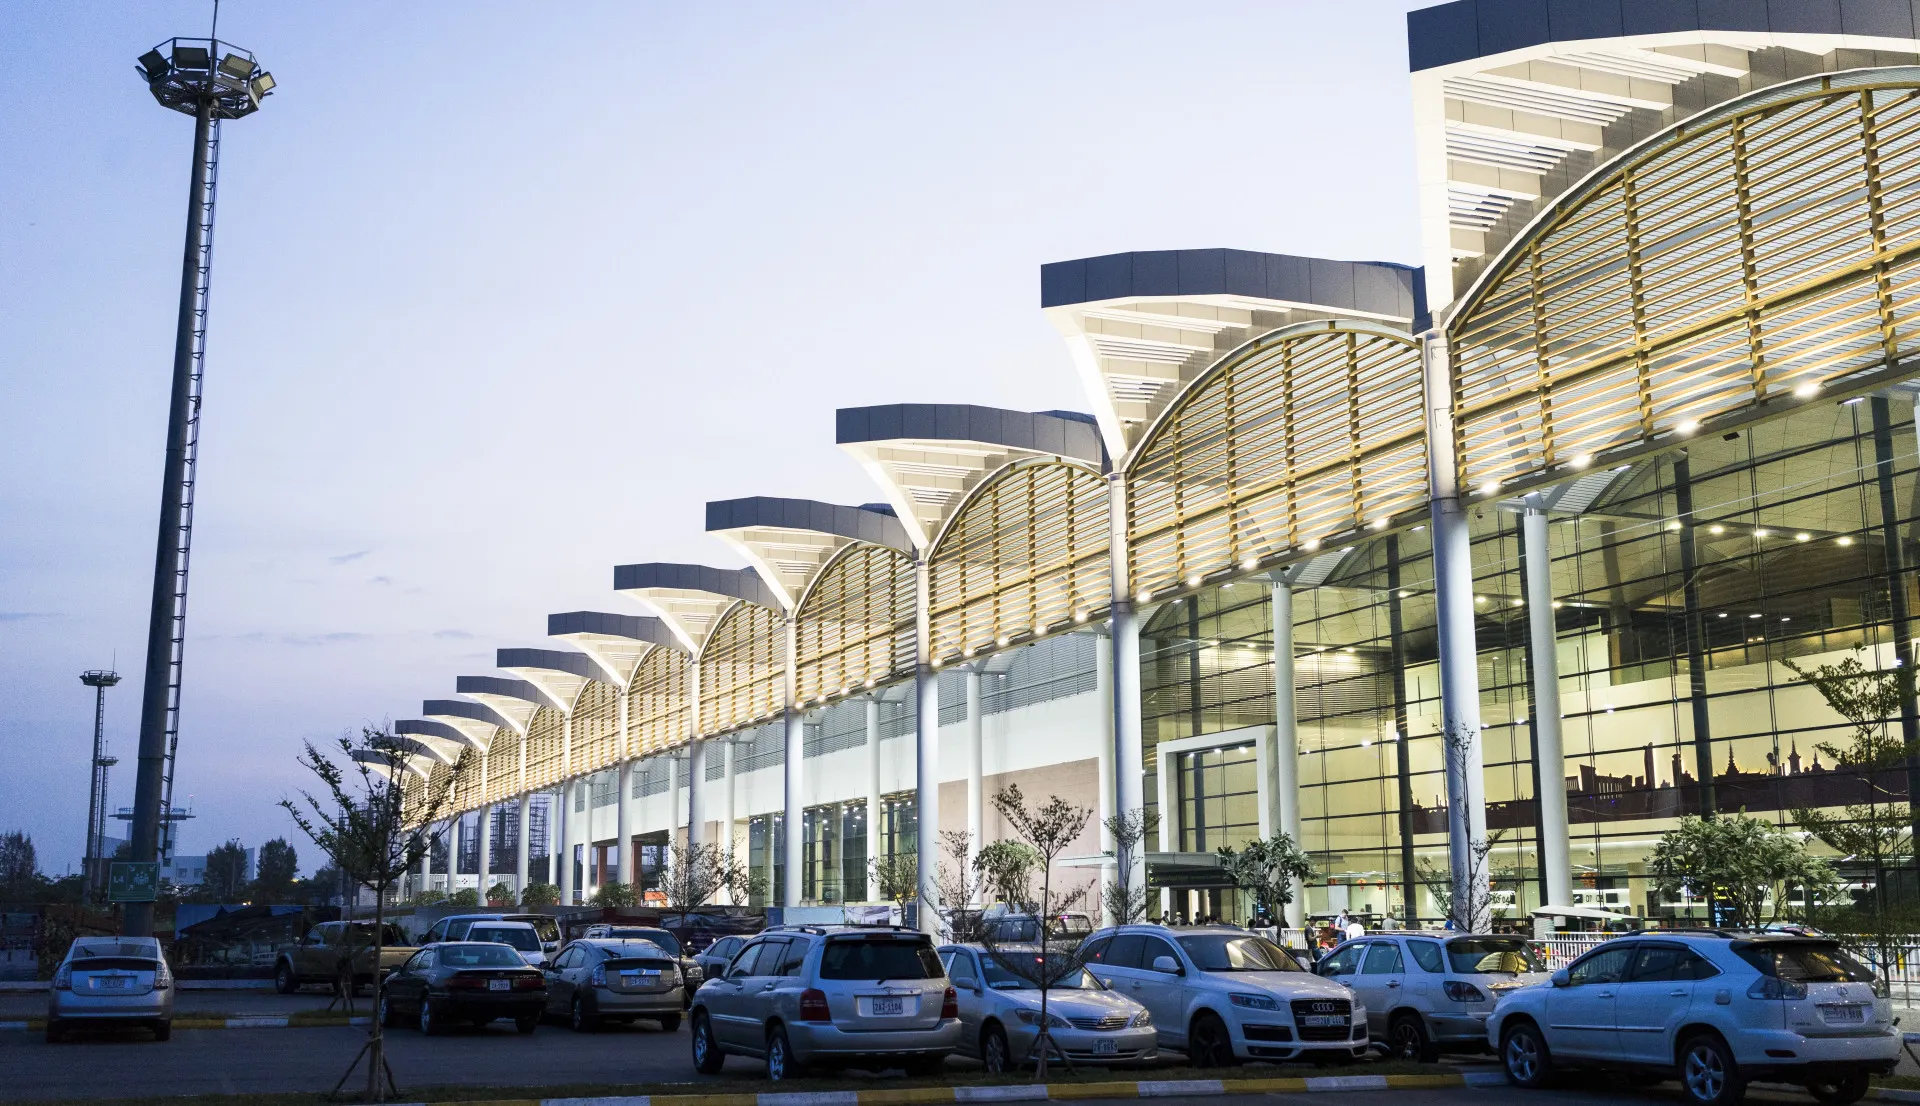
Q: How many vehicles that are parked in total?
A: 14